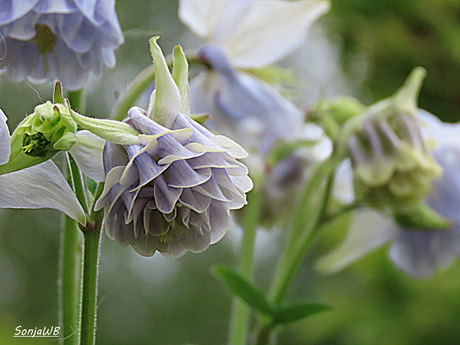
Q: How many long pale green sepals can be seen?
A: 3